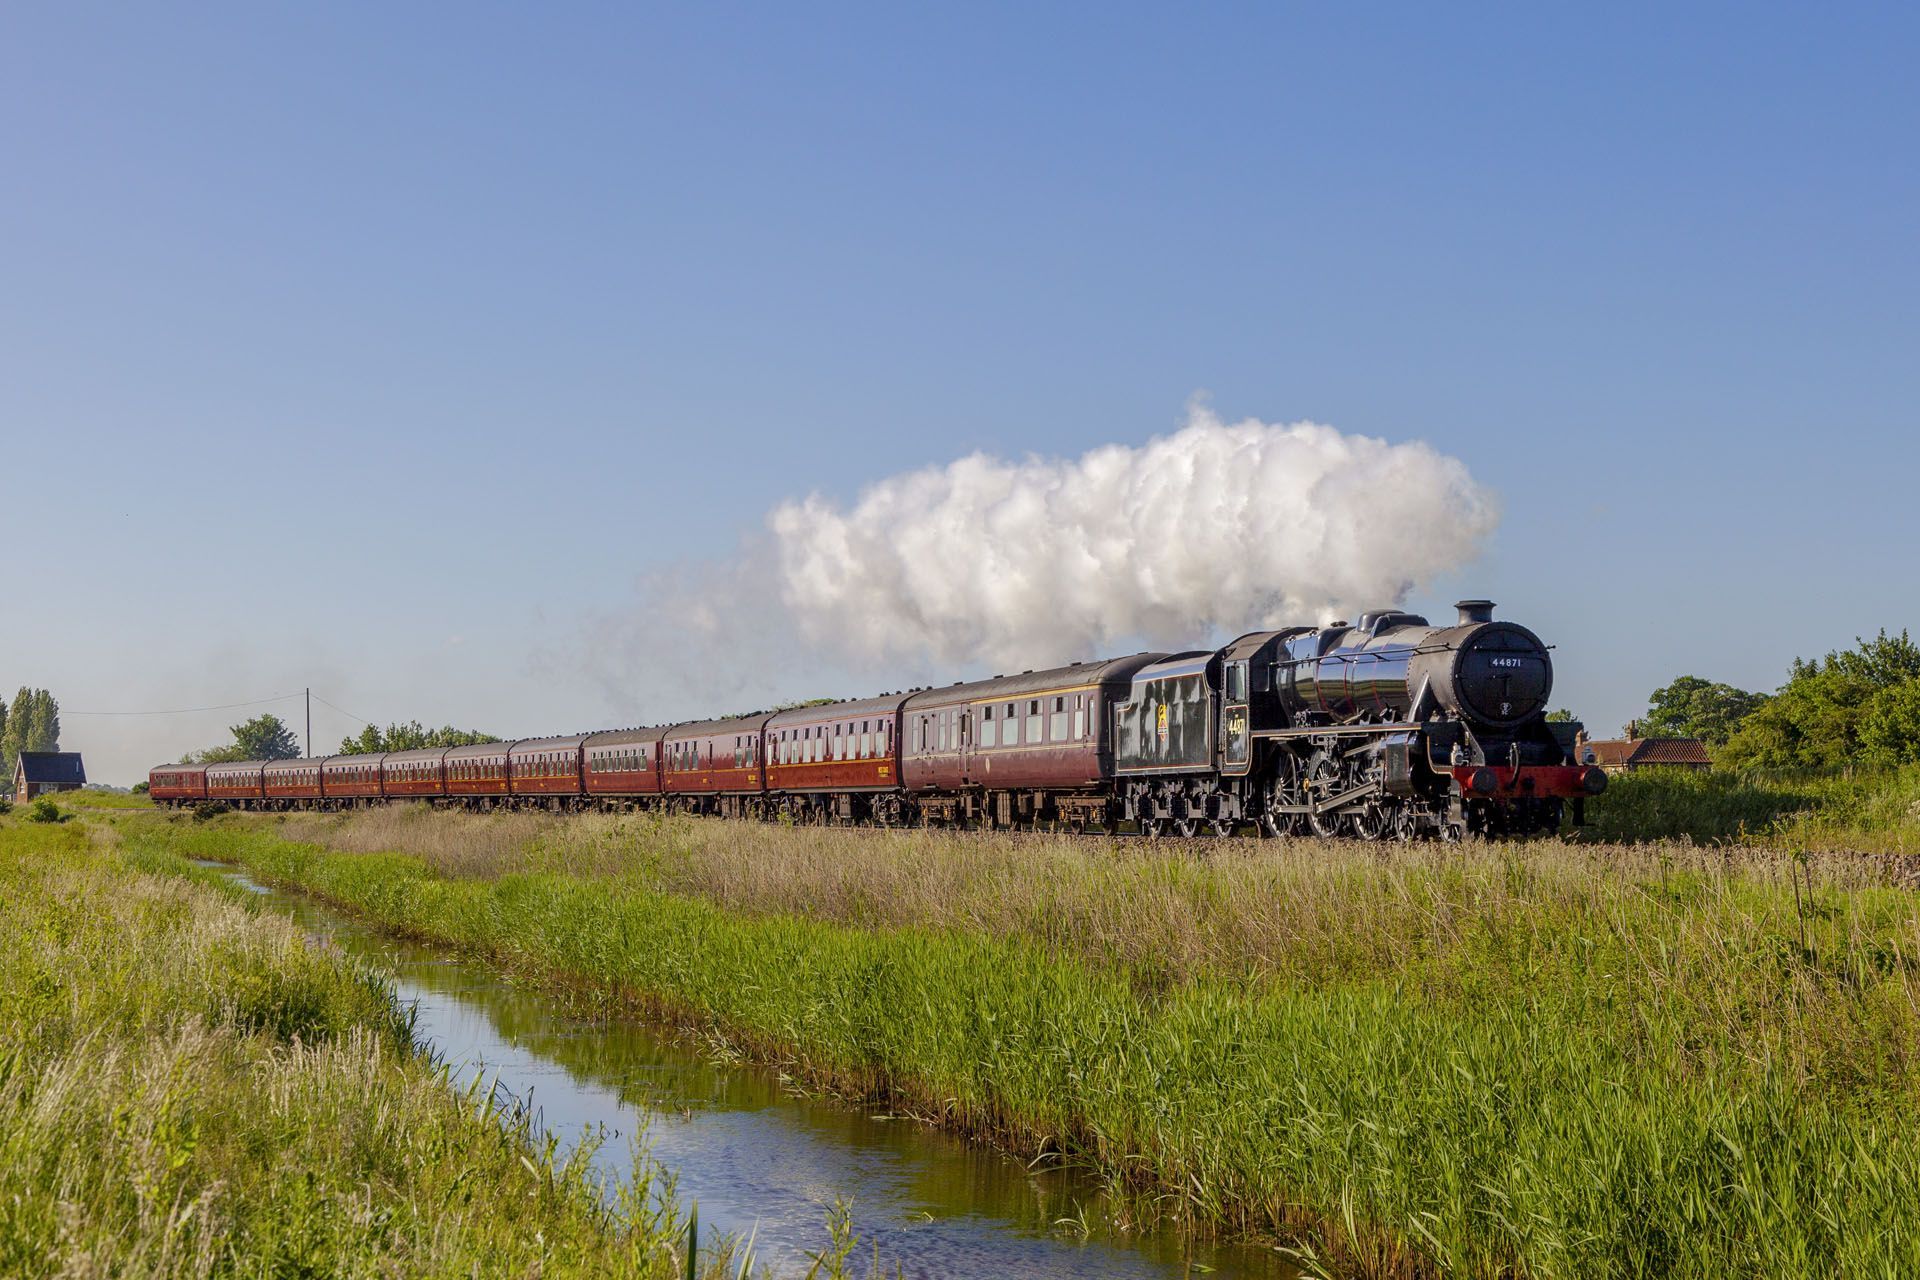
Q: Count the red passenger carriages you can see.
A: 11